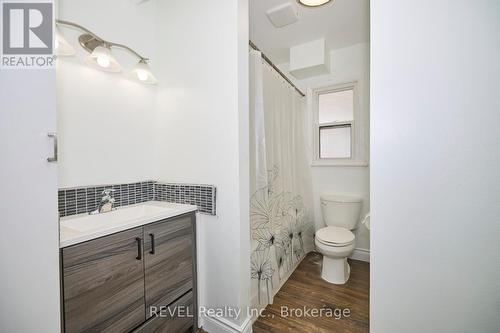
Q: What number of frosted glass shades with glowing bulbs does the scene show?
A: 3